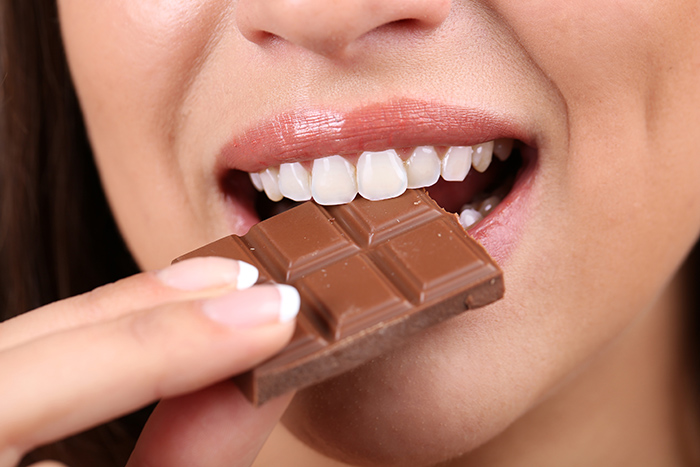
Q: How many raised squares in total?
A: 6